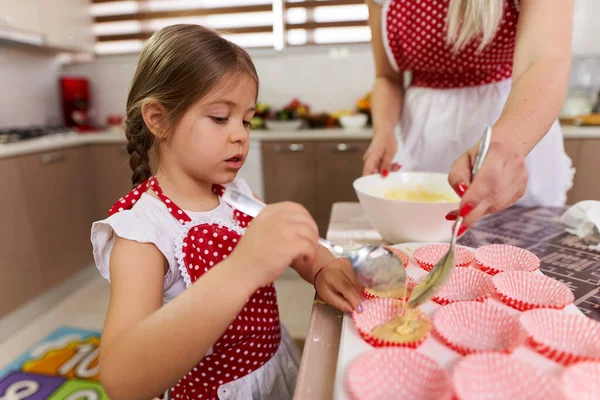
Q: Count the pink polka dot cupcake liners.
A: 12